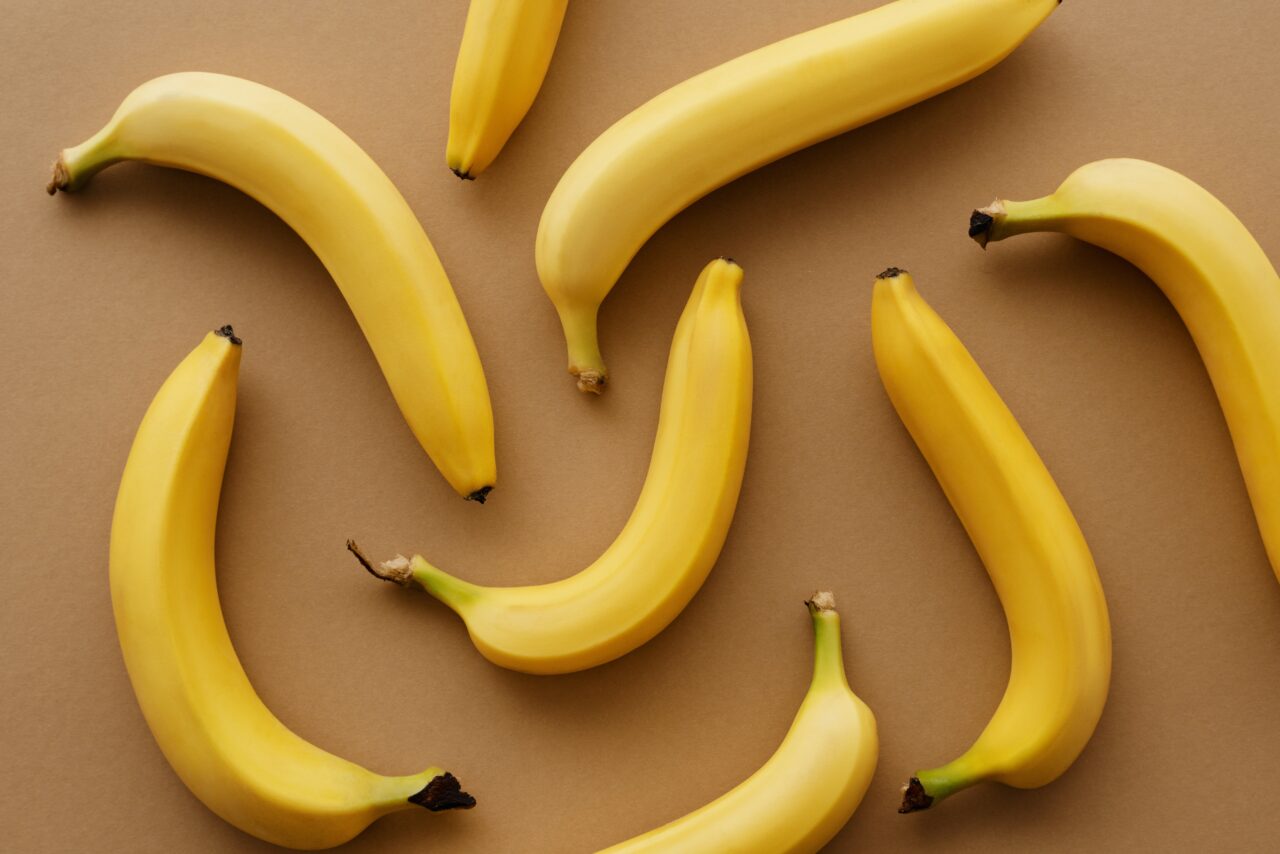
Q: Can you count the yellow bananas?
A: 8